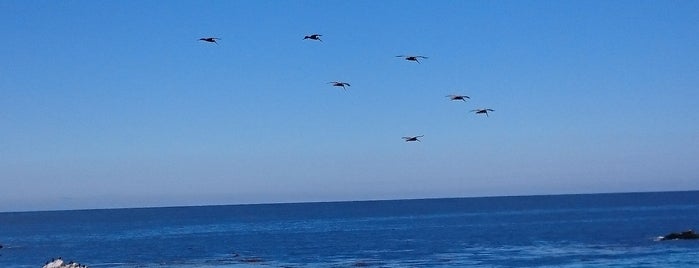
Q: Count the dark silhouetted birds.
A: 7